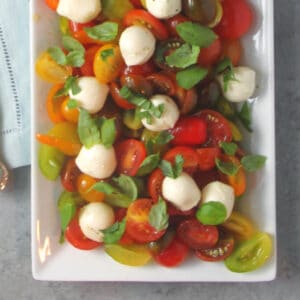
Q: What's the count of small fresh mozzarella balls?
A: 10